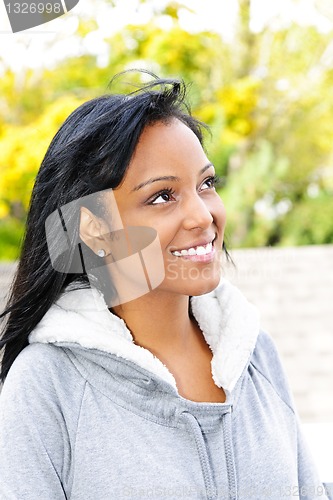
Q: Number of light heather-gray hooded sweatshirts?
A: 1